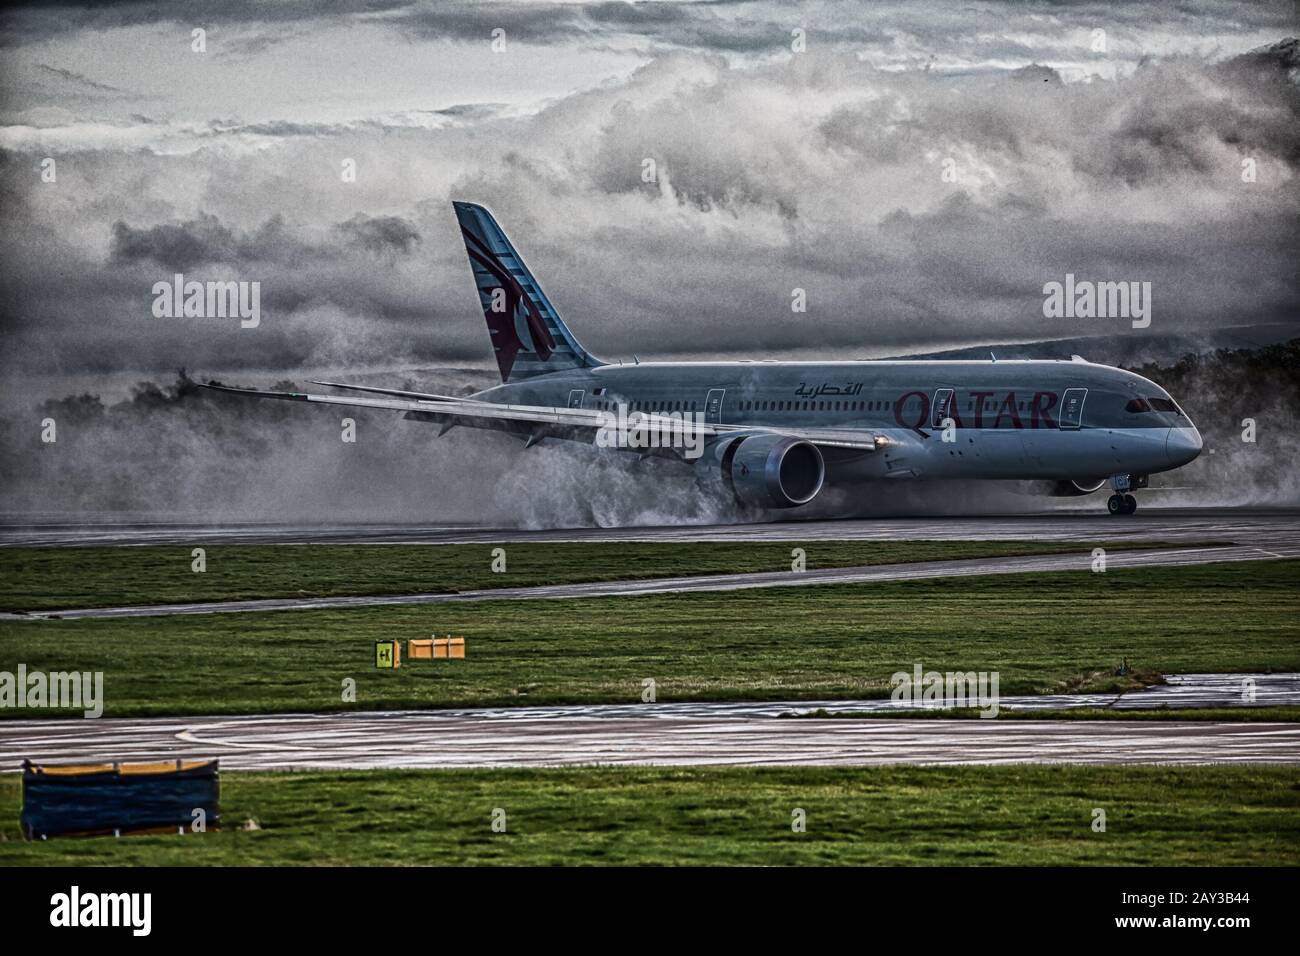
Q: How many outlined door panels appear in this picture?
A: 4